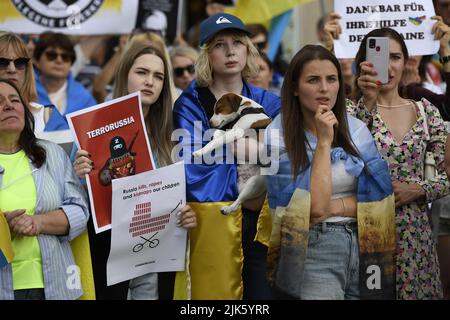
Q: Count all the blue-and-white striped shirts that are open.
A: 1